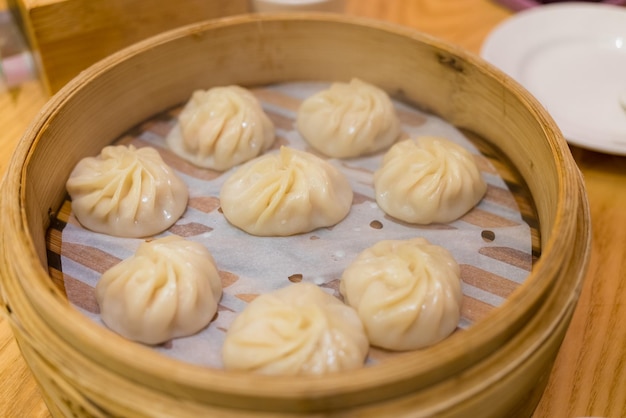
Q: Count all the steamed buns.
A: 8